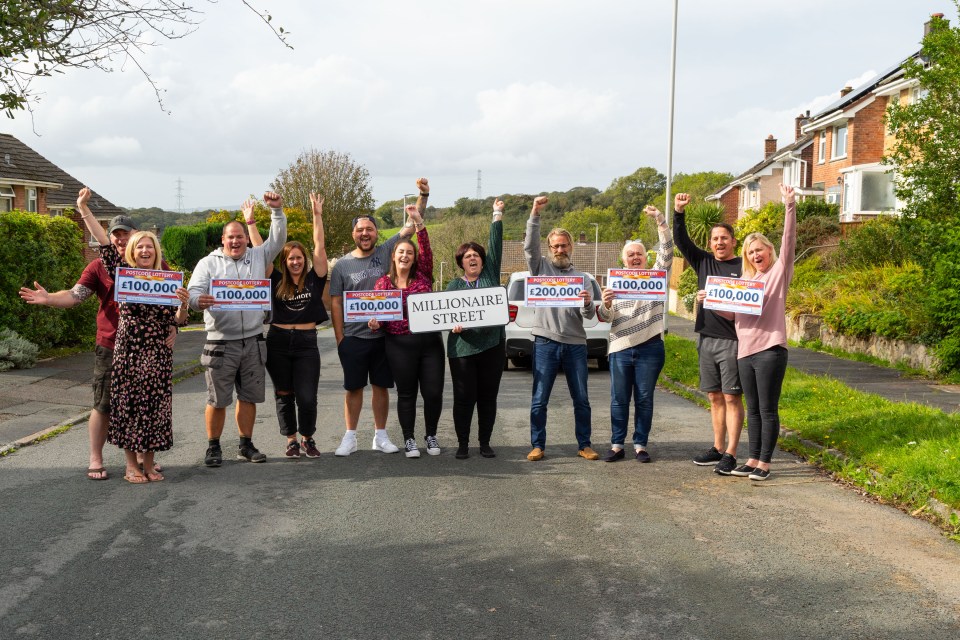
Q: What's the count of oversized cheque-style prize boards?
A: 6